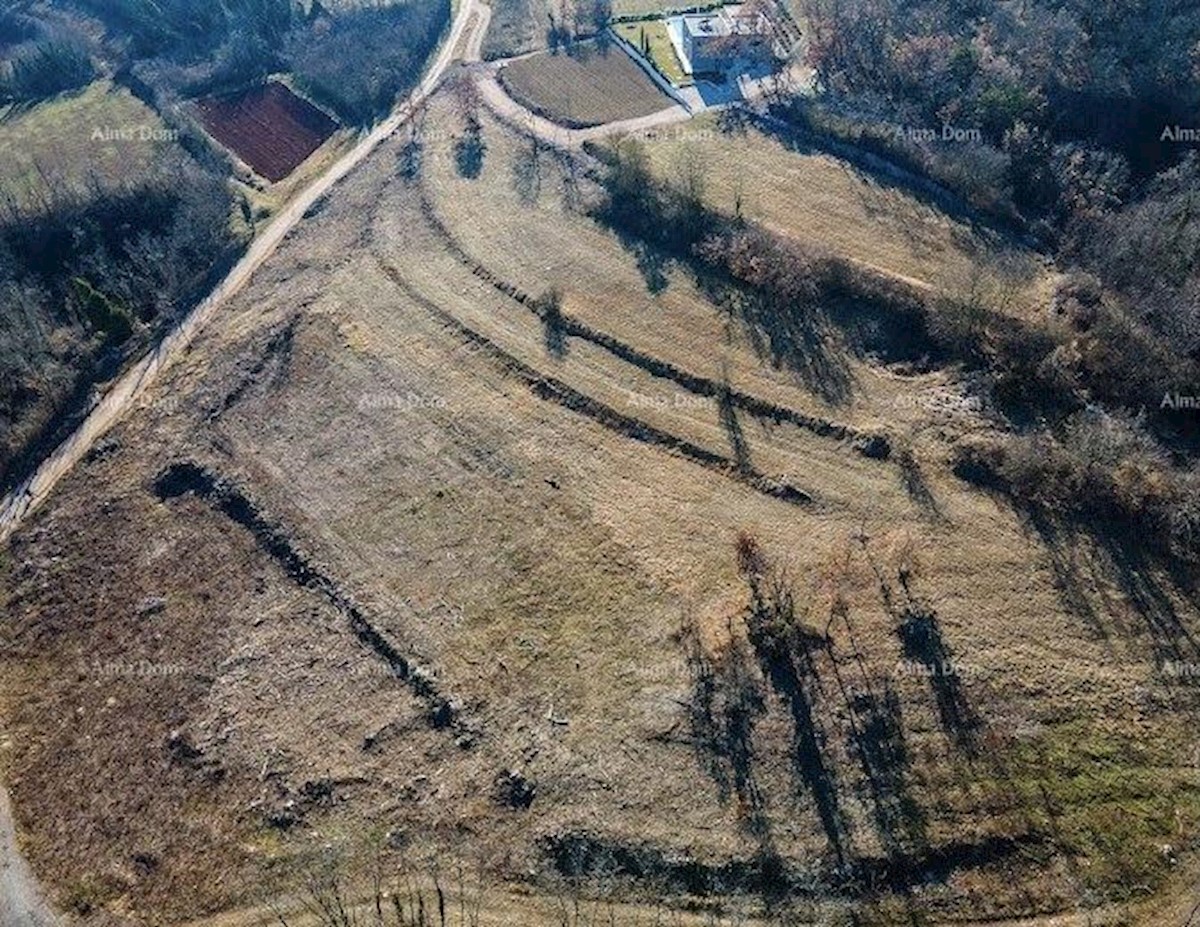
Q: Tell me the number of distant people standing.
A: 0